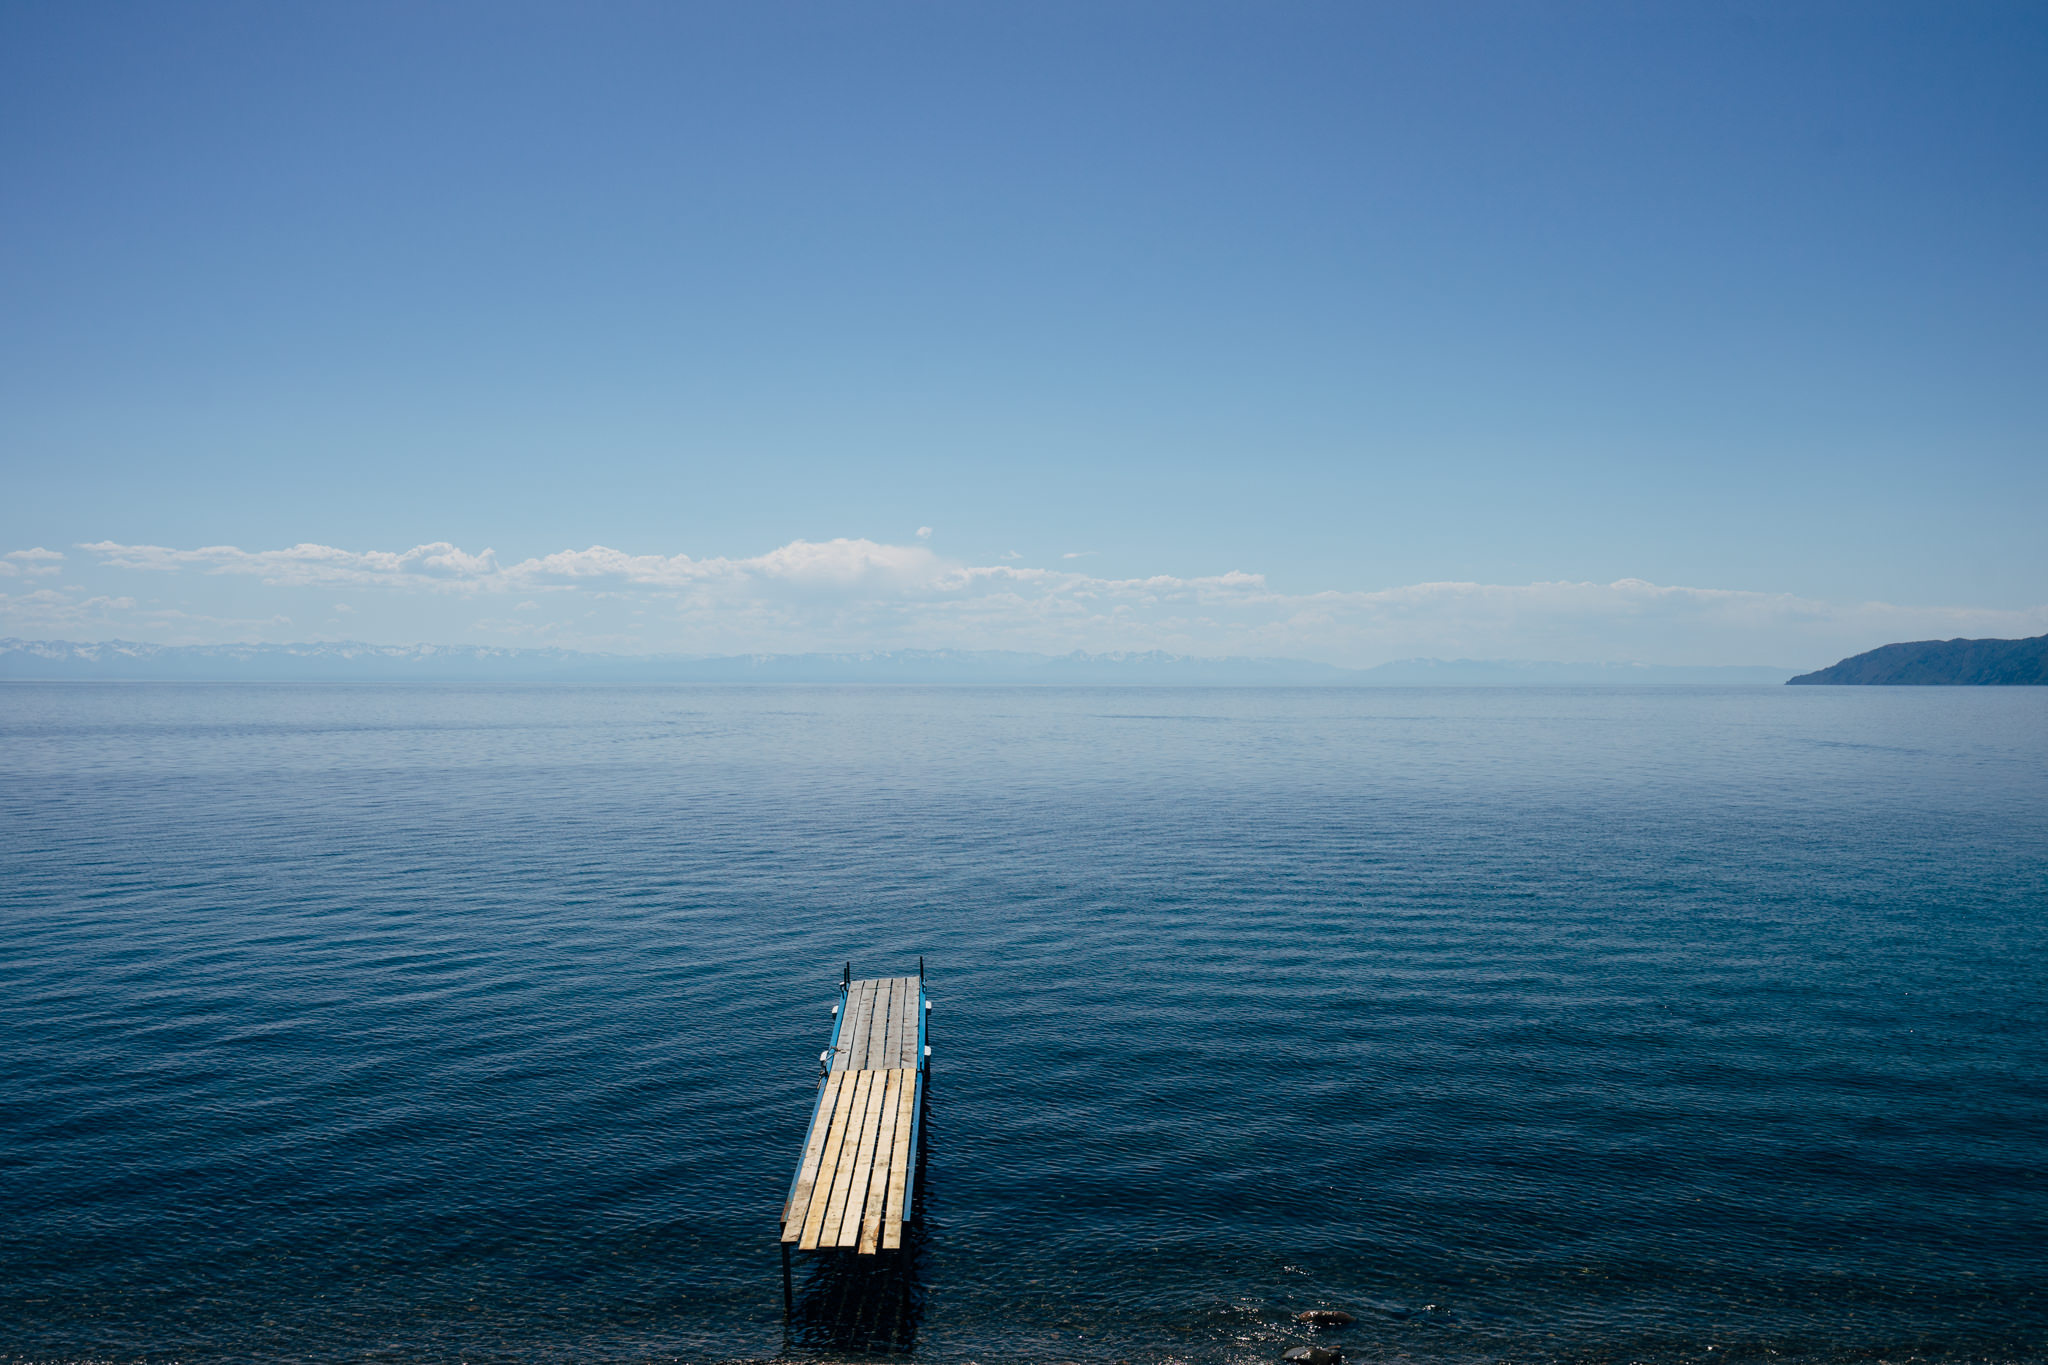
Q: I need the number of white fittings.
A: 4